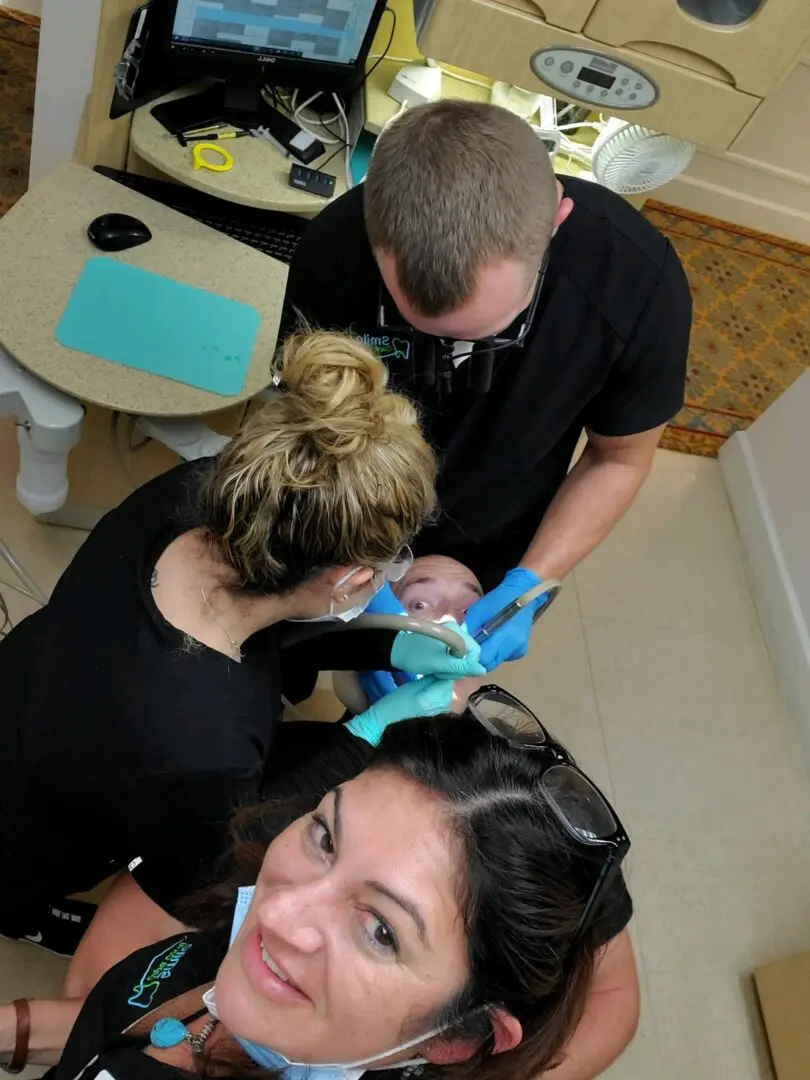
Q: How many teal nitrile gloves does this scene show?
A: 2